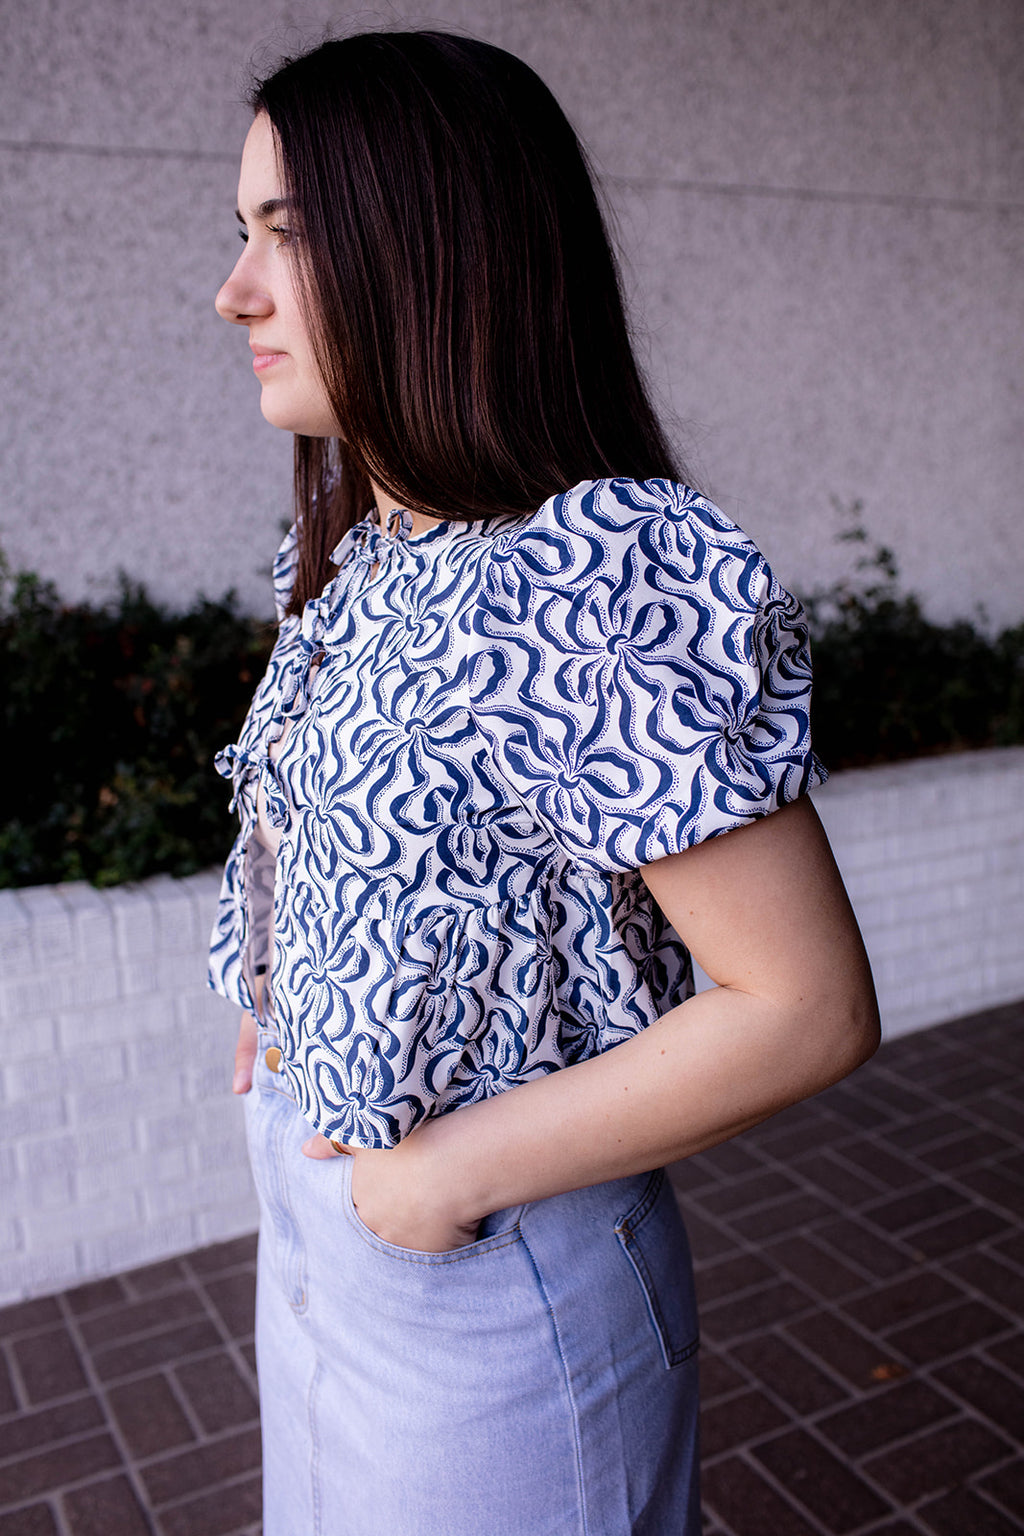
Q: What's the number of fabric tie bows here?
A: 3